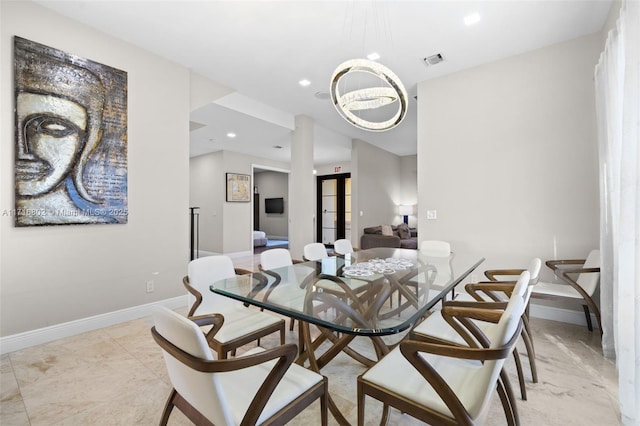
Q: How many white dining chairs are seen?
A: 10